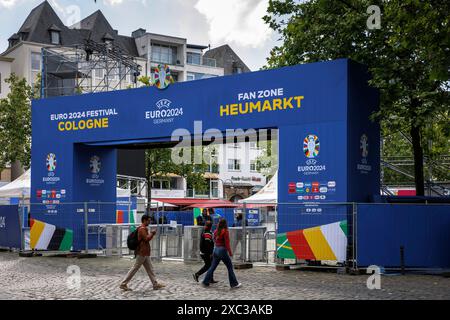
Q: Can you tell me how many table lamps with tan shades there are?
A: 0